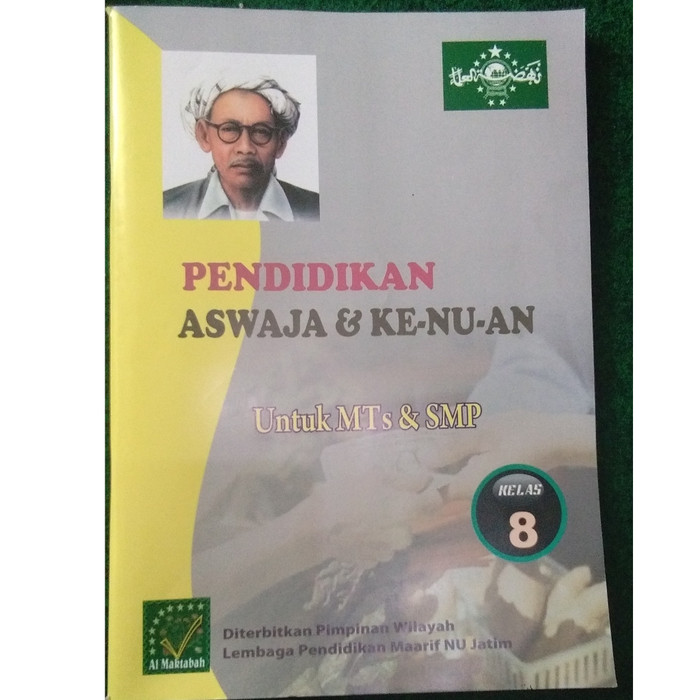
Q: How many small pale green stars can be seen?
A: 9